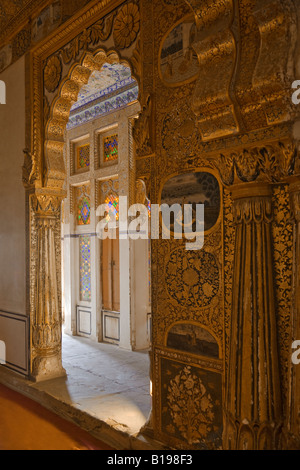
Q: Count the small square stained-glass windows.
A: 2